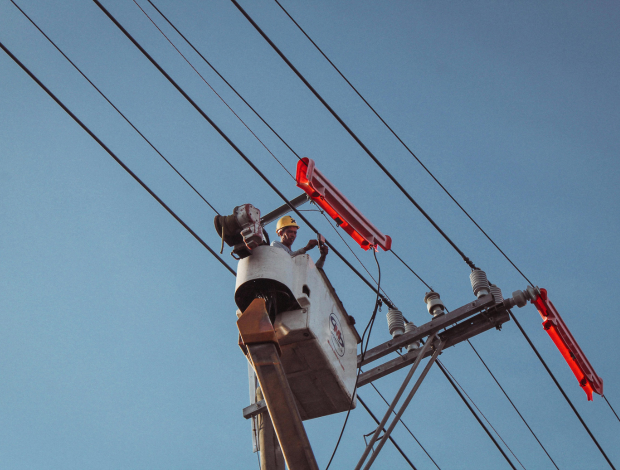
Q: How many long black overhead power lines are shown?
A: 7